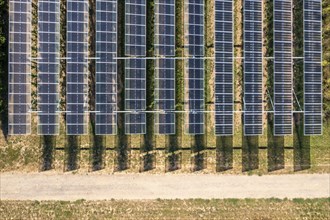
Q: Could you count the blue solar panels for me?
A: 11